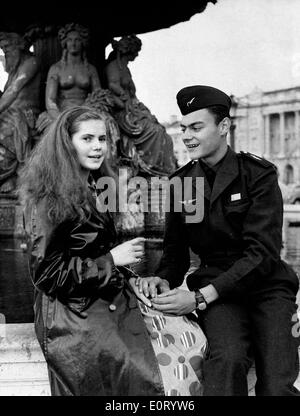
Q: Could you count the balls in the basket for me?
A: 0